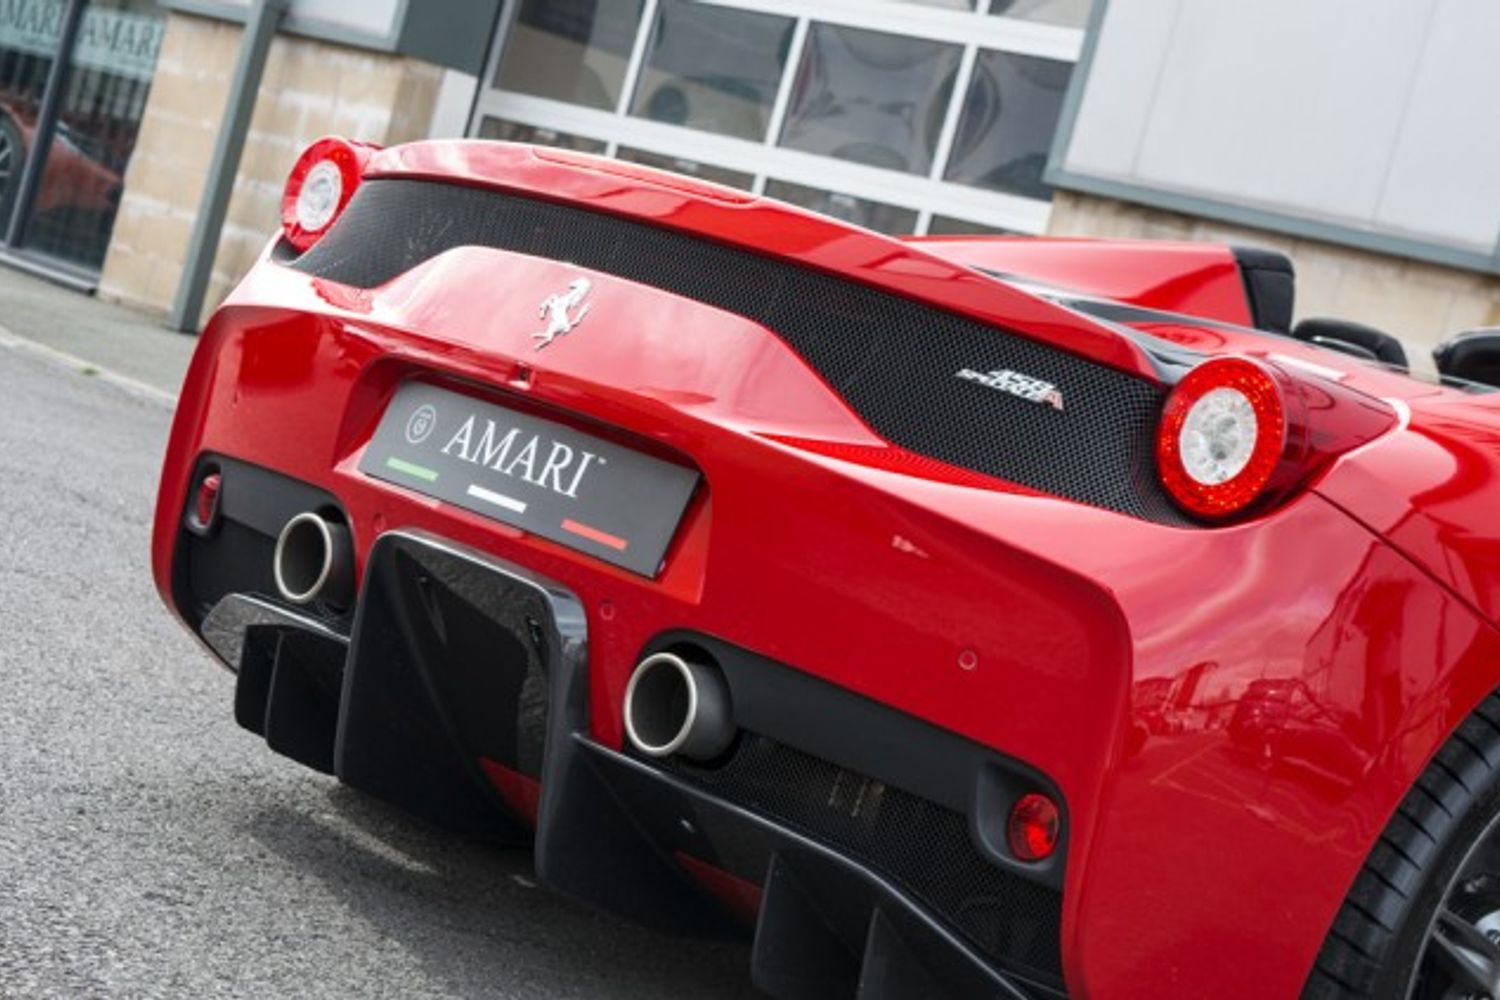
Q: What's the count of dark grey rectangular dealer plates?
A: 1